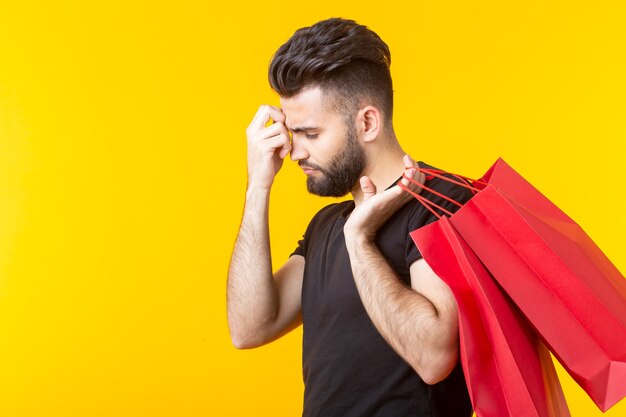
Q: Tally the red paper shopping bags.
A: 2